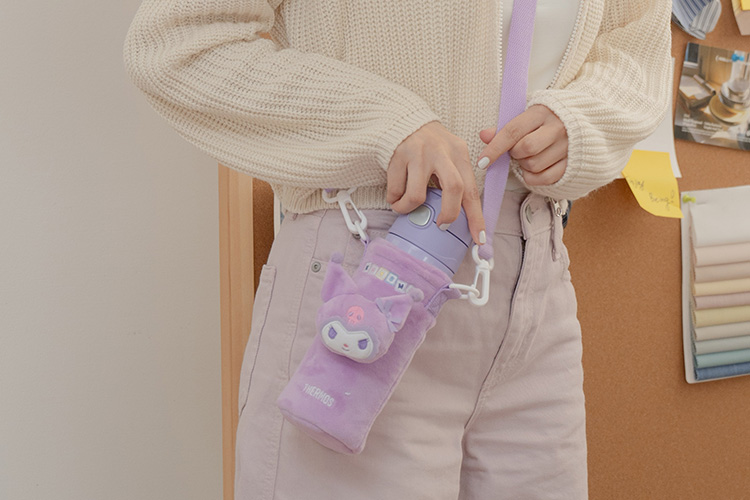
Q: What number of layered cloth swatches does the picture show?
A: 10